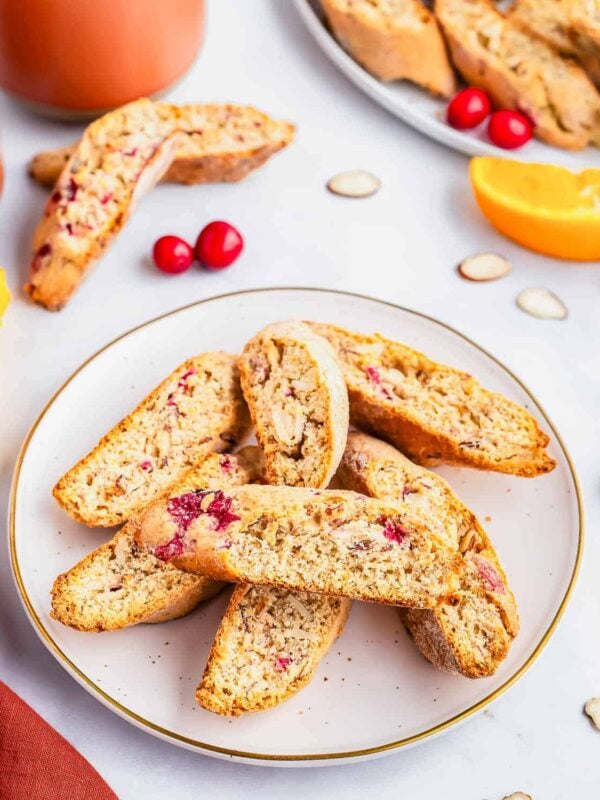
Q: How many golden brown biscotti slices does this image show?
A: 13